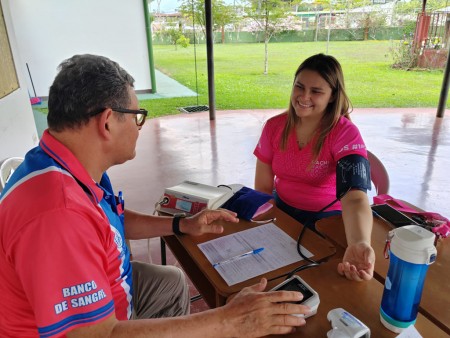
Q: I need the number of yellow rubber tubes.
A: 0